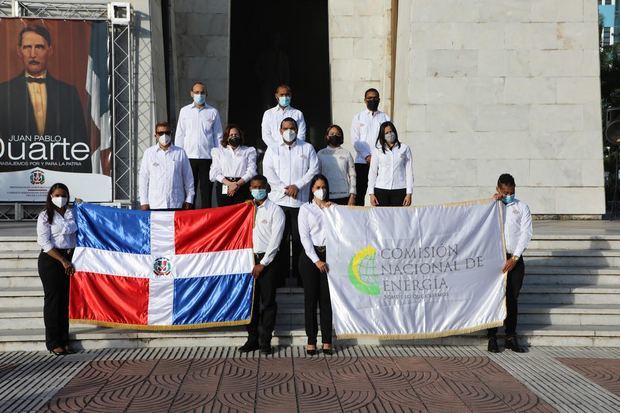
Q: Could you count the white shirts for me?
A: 12